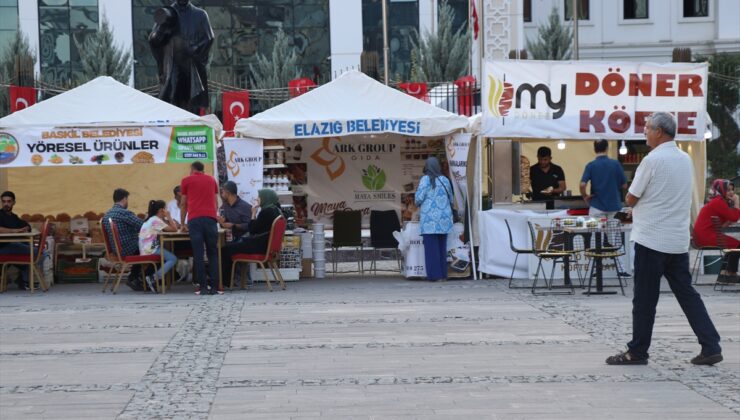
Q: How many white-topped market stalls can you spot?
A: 3